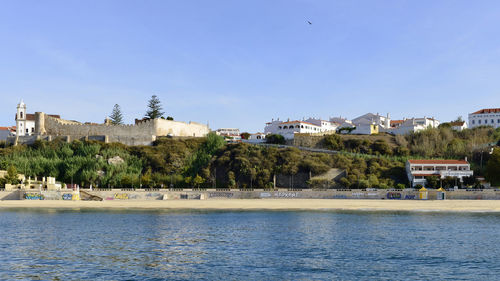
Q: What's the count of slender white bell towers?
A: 1